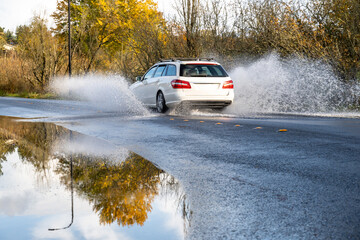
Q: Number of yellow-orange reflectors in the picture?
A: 7